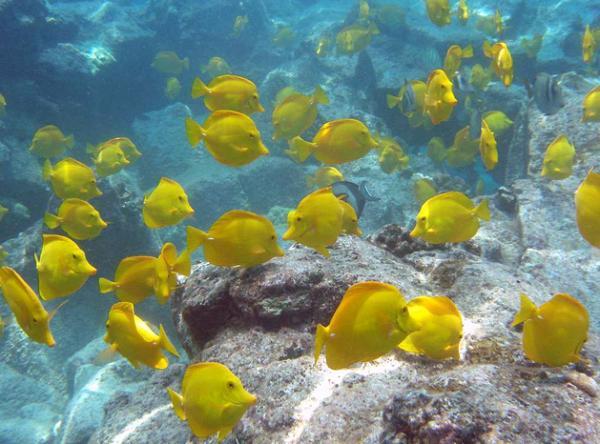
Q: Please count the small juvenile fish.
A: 0